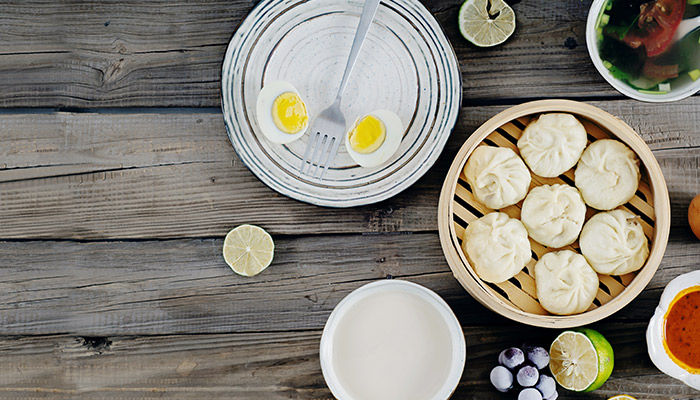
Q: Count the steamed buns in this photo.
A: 7